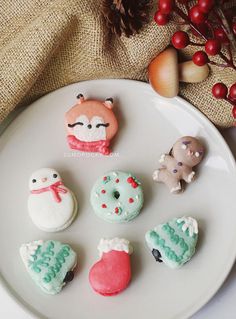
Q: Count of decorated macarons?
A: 7